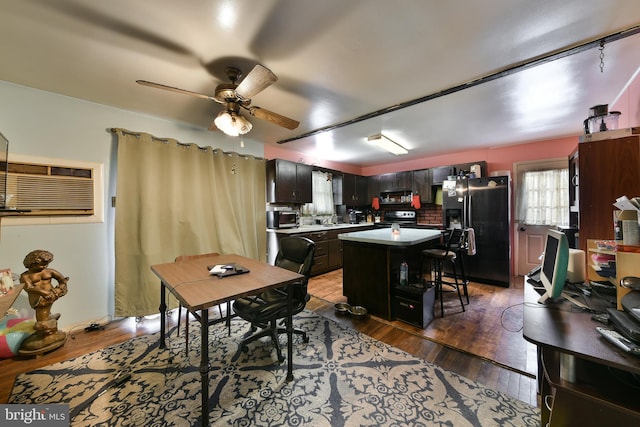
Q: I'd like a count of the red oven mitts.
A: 2